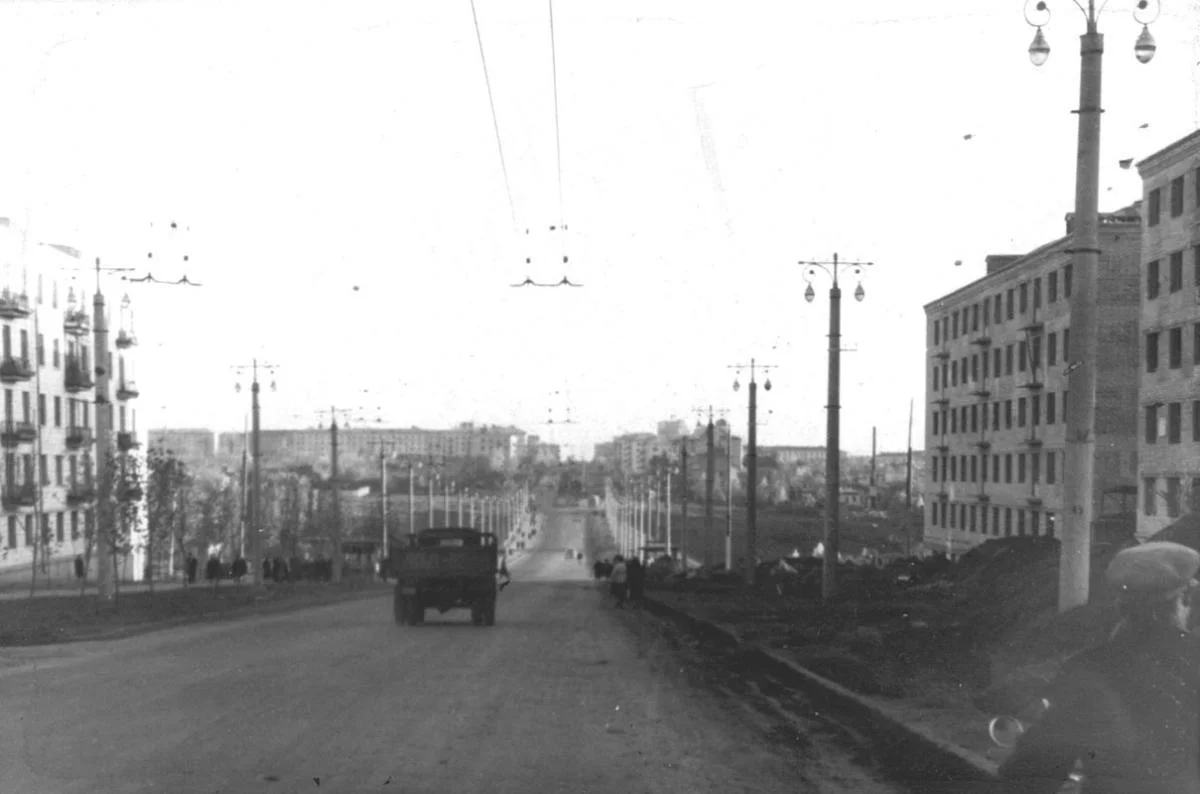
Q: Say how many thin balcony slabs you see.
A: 12